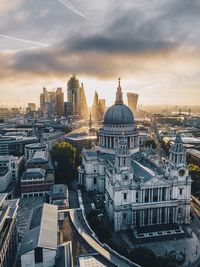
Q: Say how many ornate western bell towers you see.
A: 2